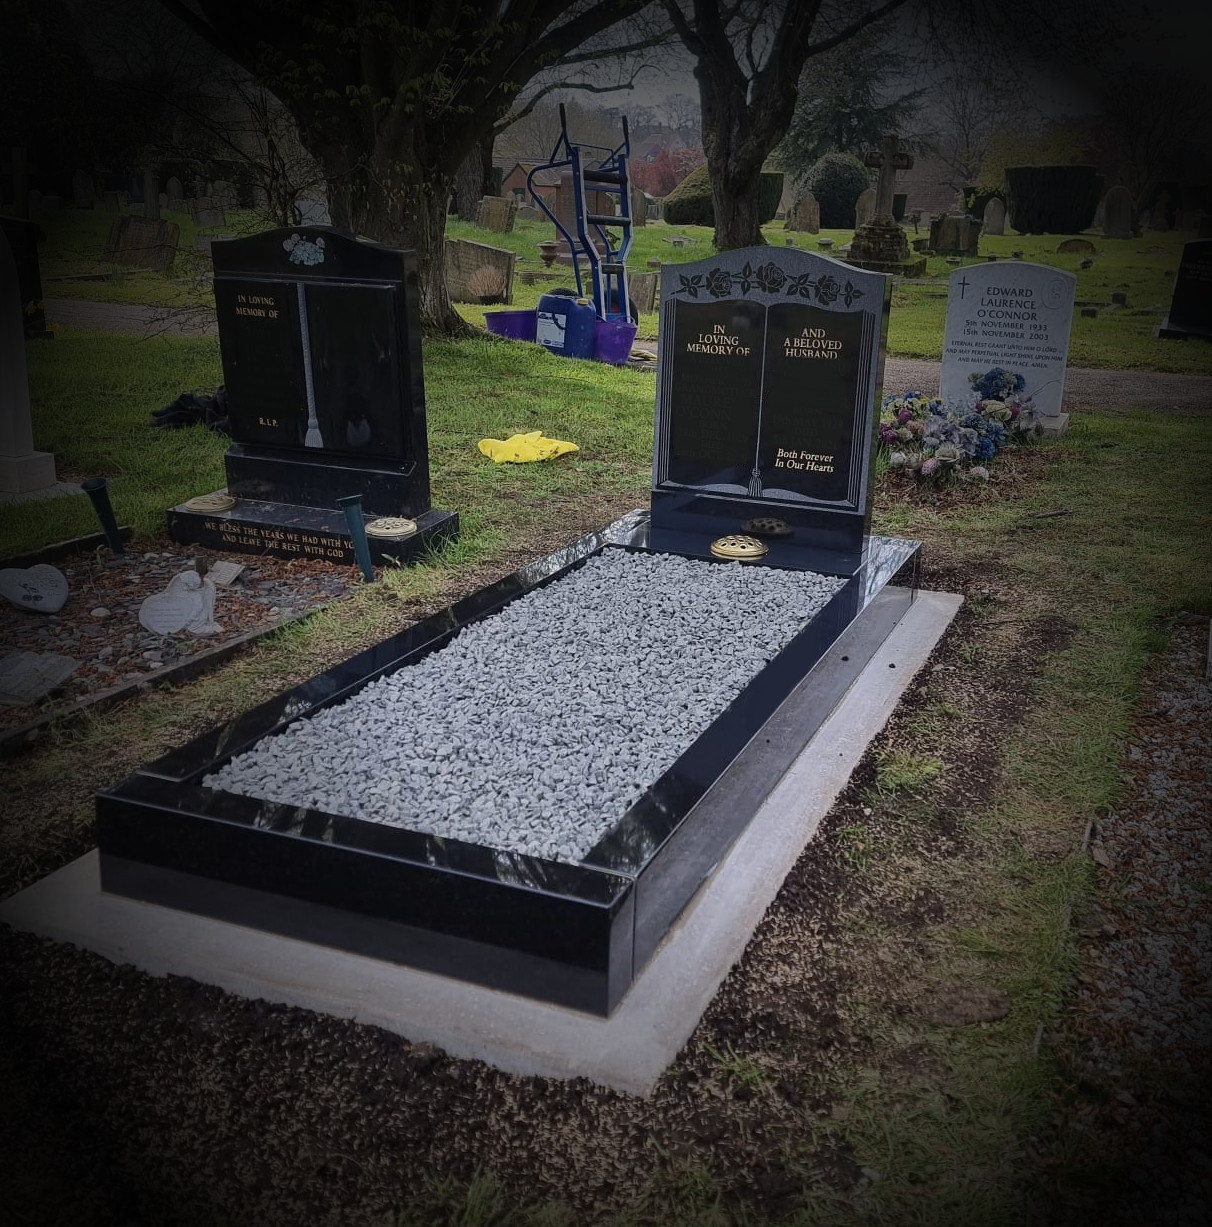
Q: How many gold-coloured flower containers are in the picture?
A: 3